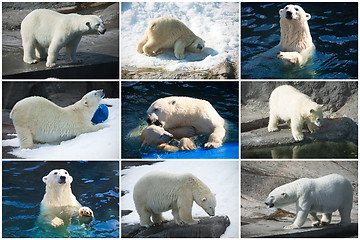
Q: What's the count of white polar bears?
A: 10